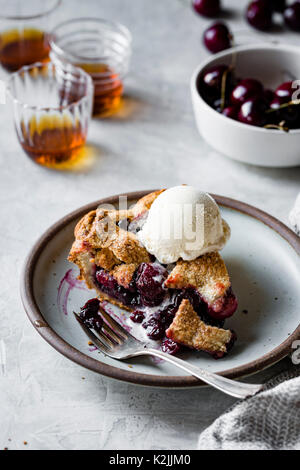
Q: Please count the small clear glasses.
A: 3